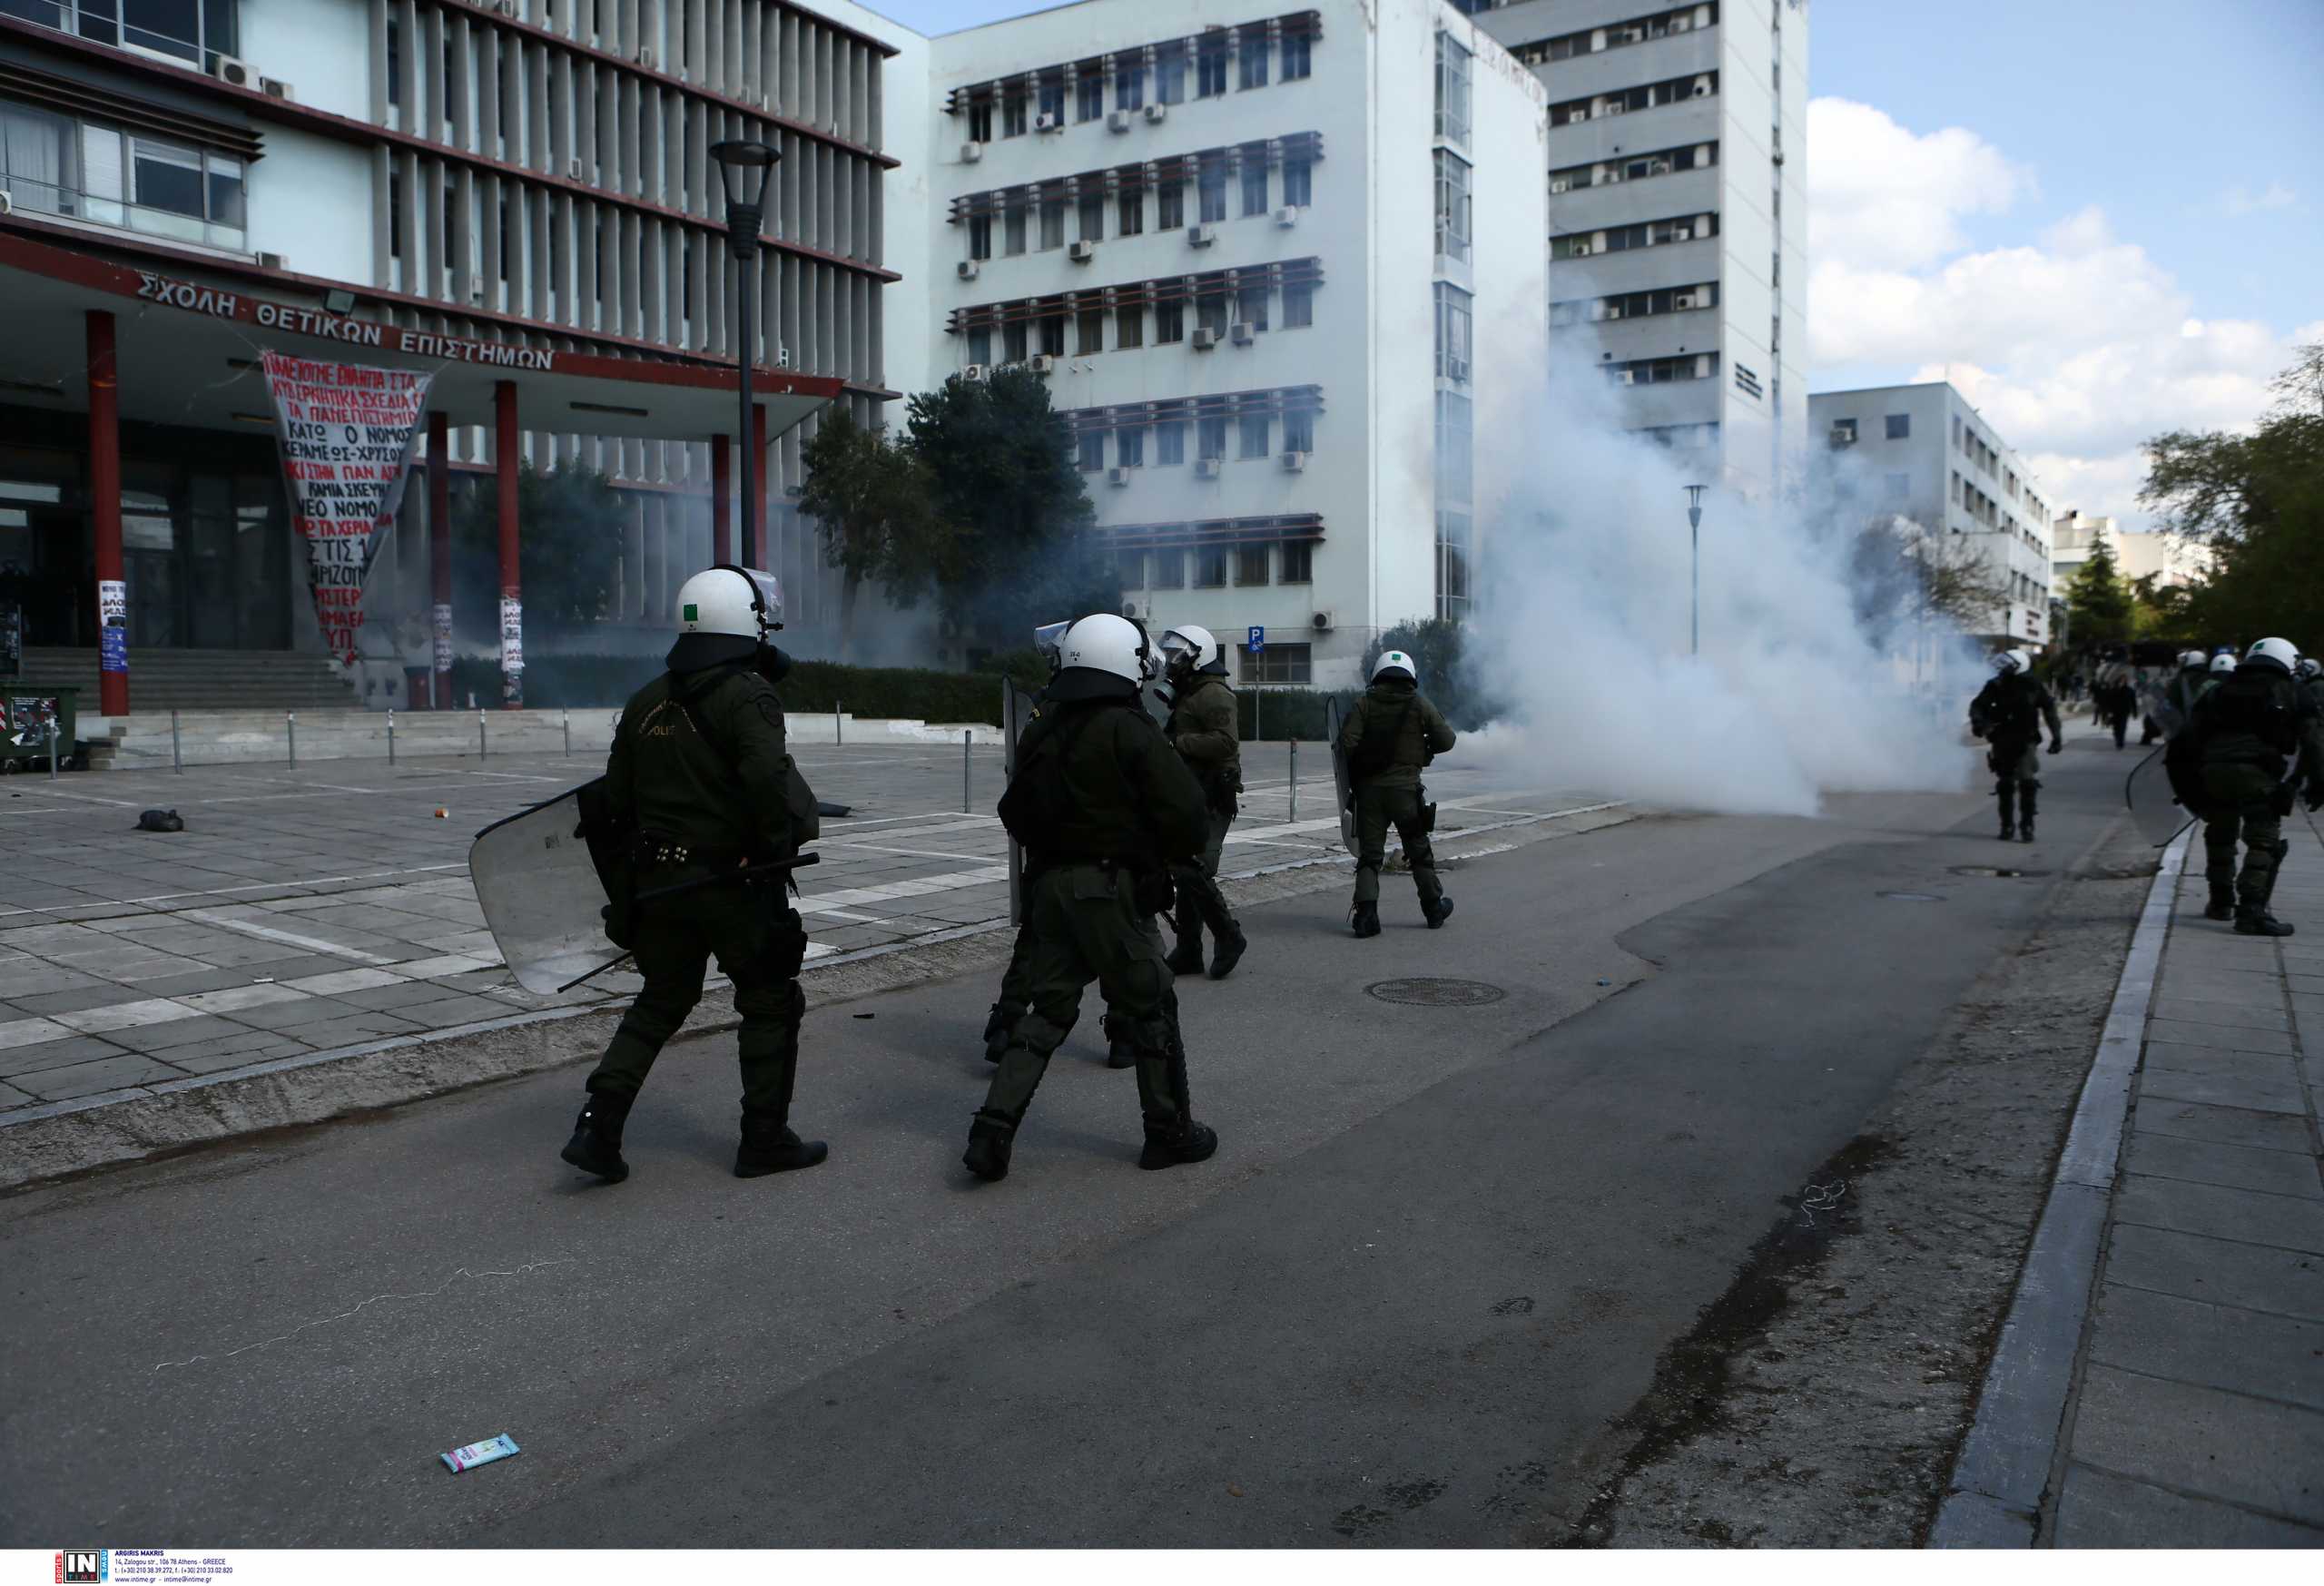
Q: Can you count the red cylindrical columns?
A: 5